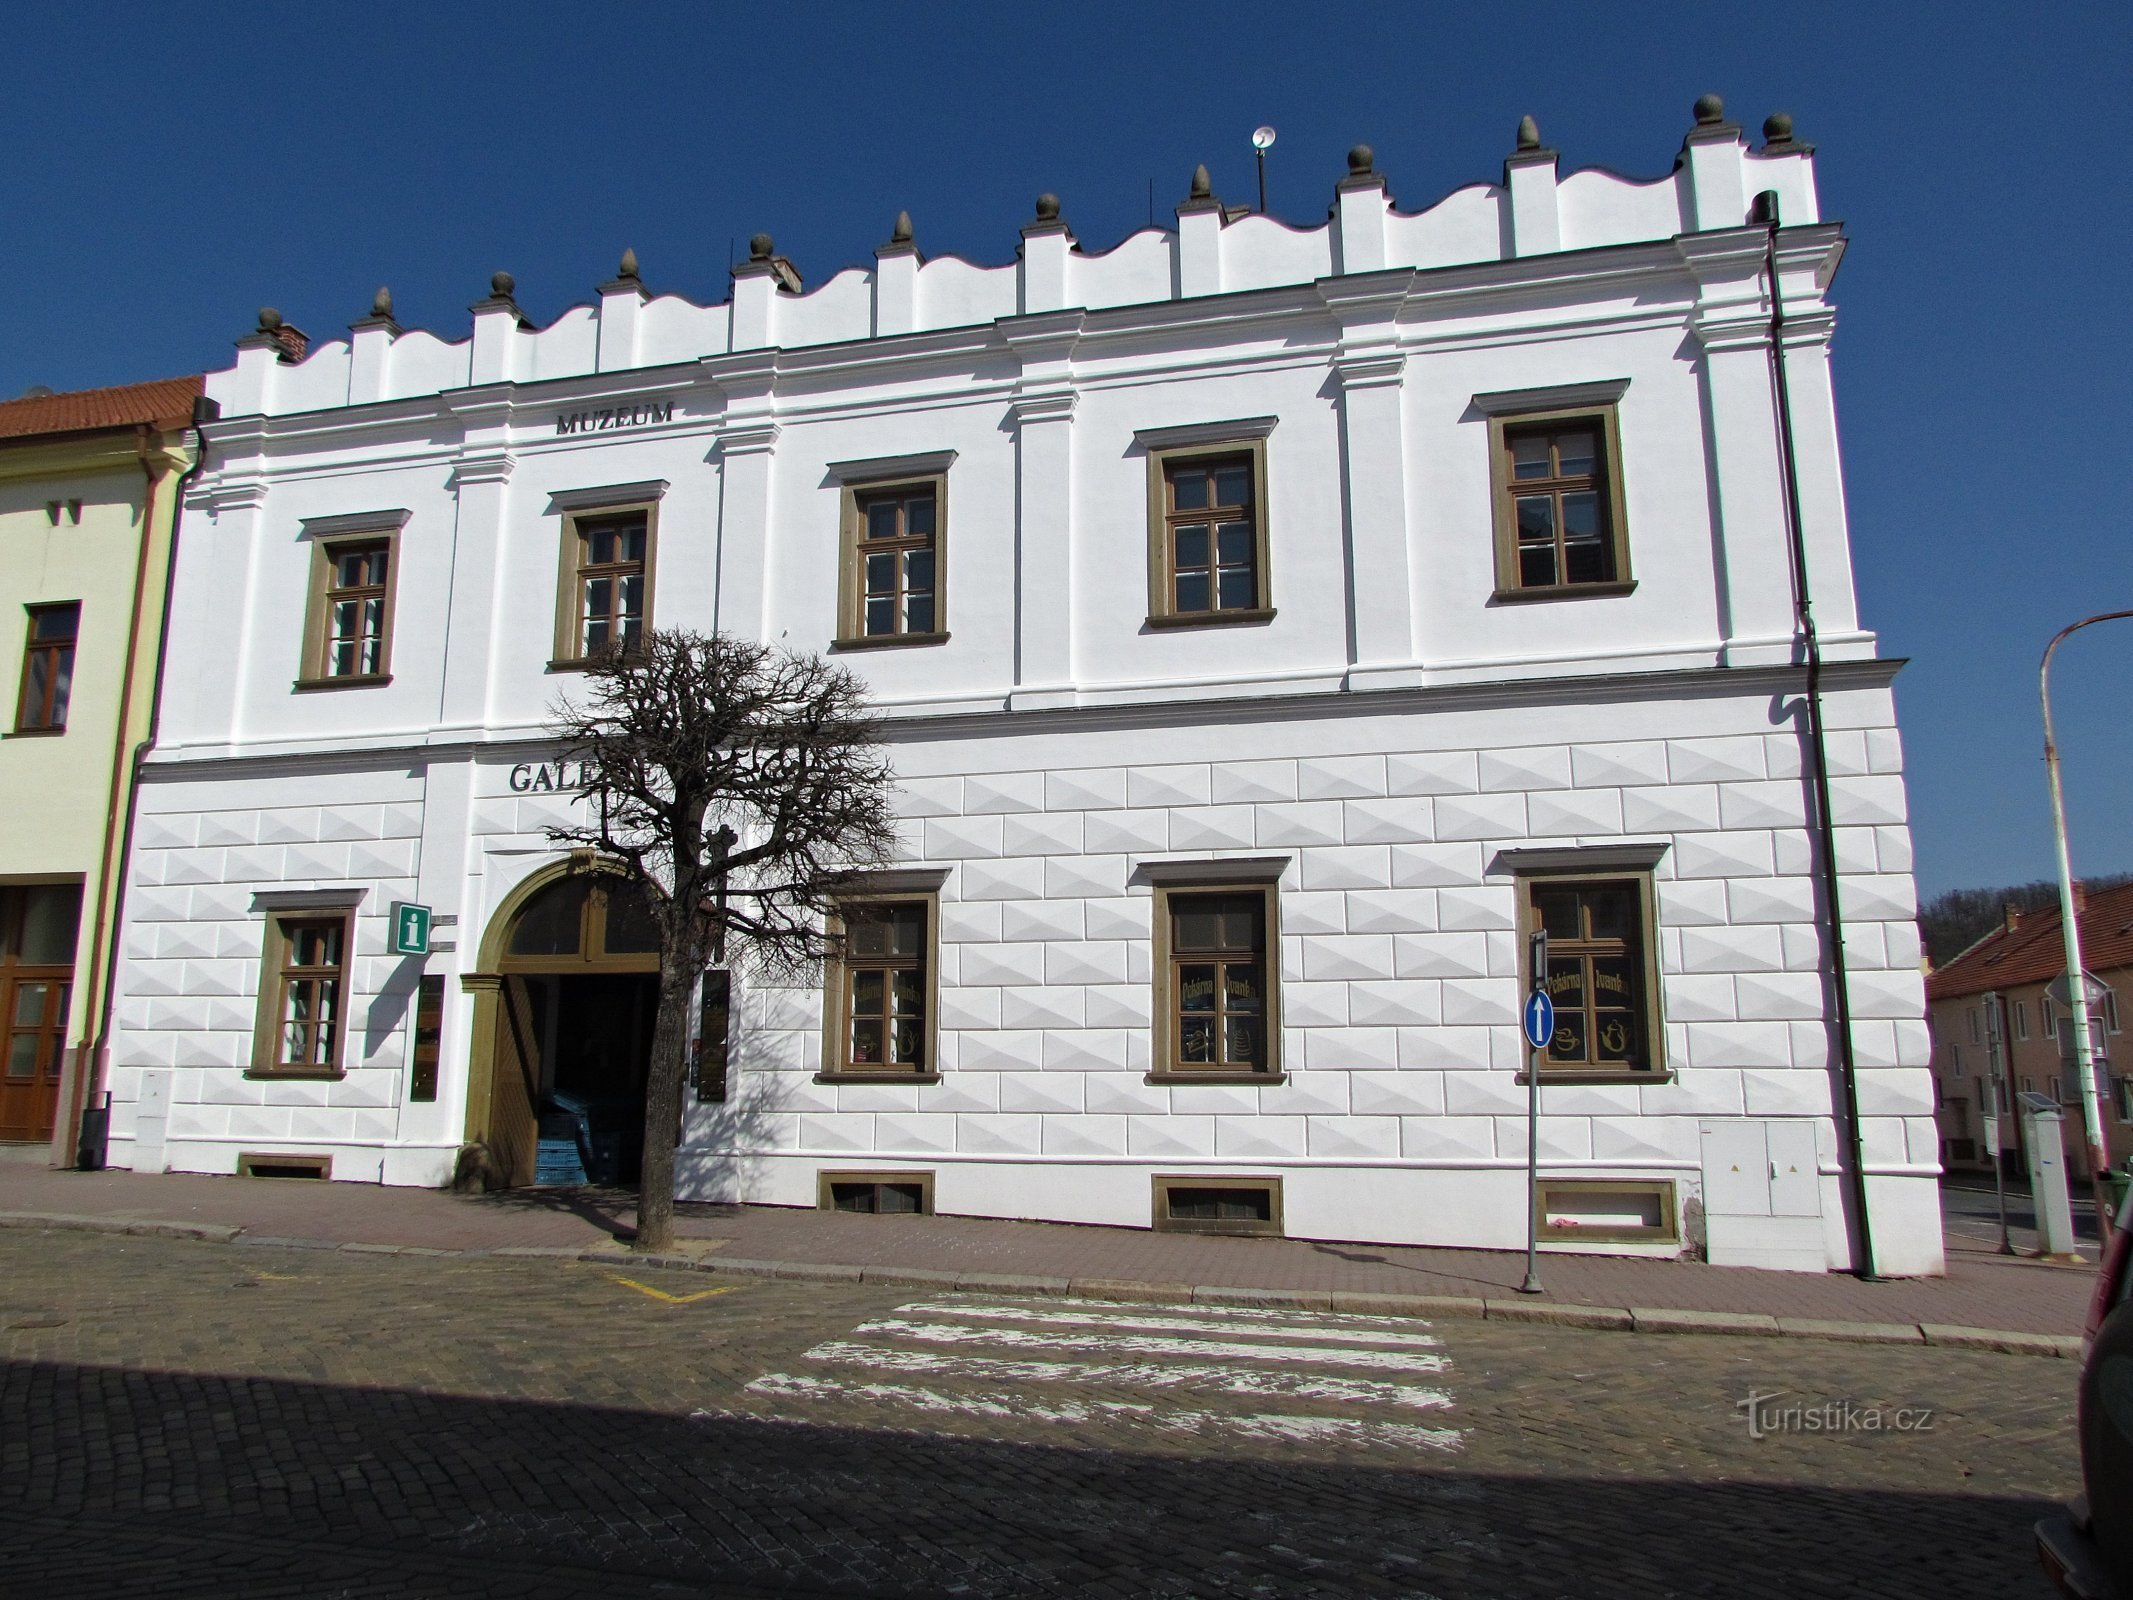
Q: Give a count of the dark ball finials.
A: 7